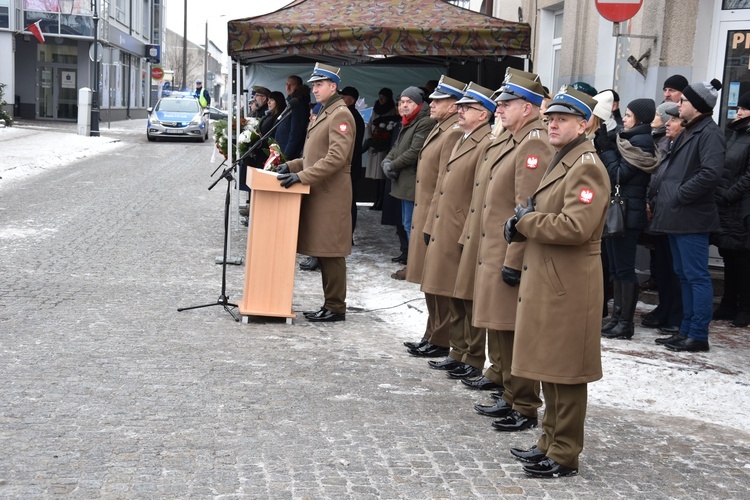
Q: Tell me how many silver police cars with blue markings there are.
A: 1